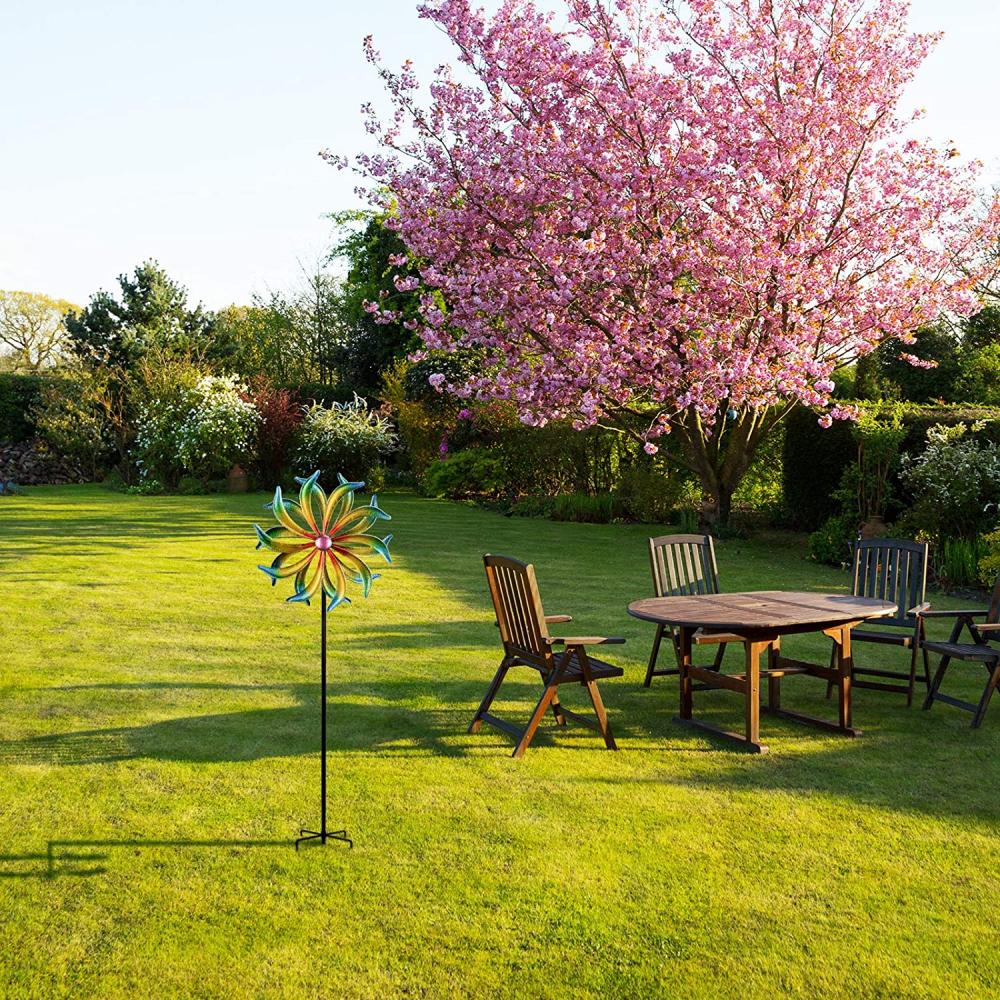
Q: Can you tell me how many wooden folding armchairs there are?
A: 4